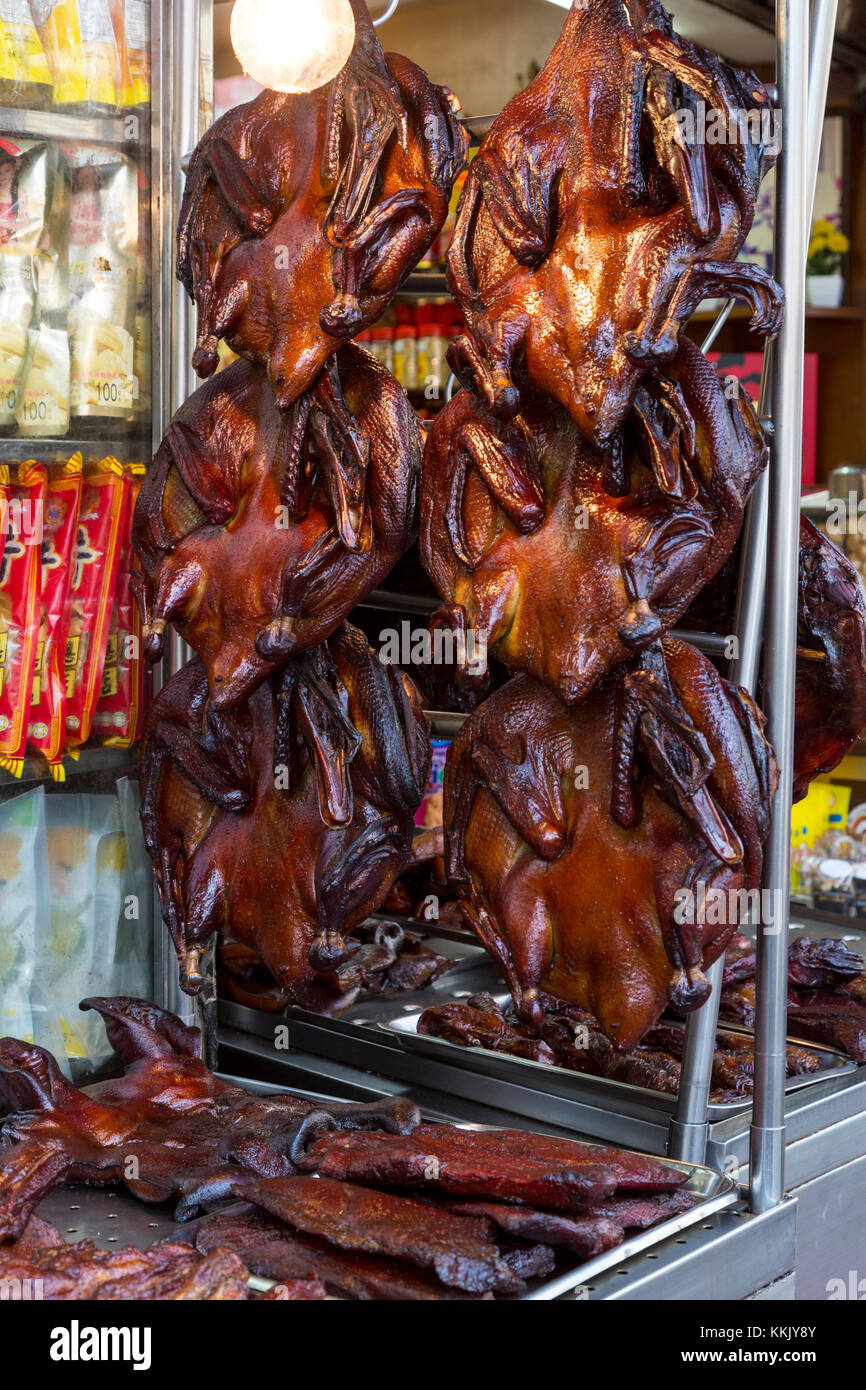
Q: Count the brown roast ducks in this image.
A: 6